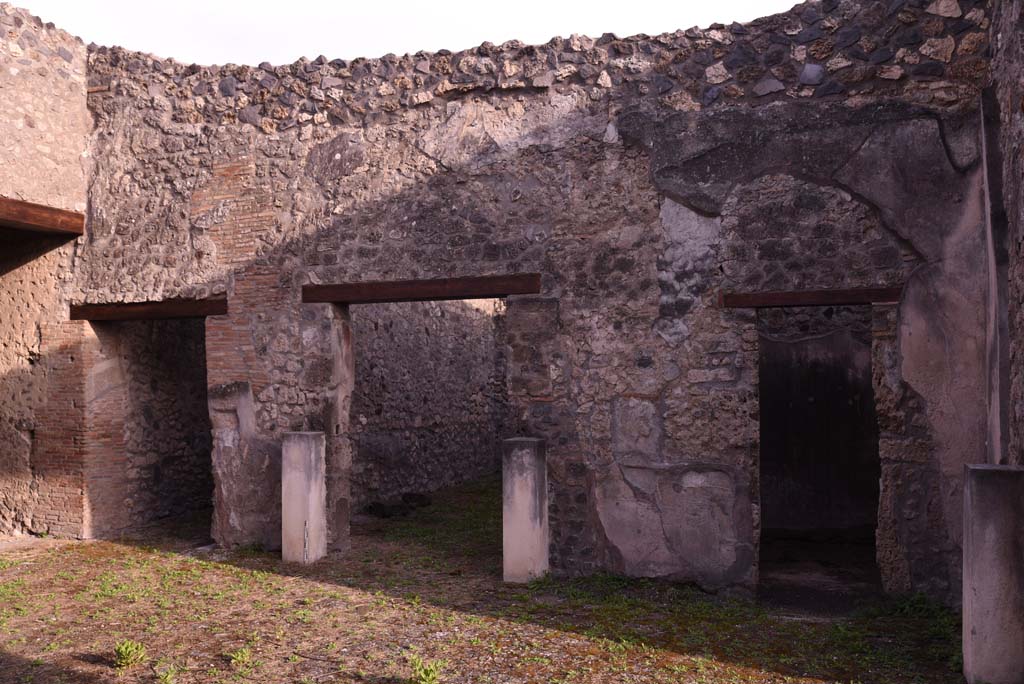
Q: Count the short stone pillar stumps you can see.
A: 3